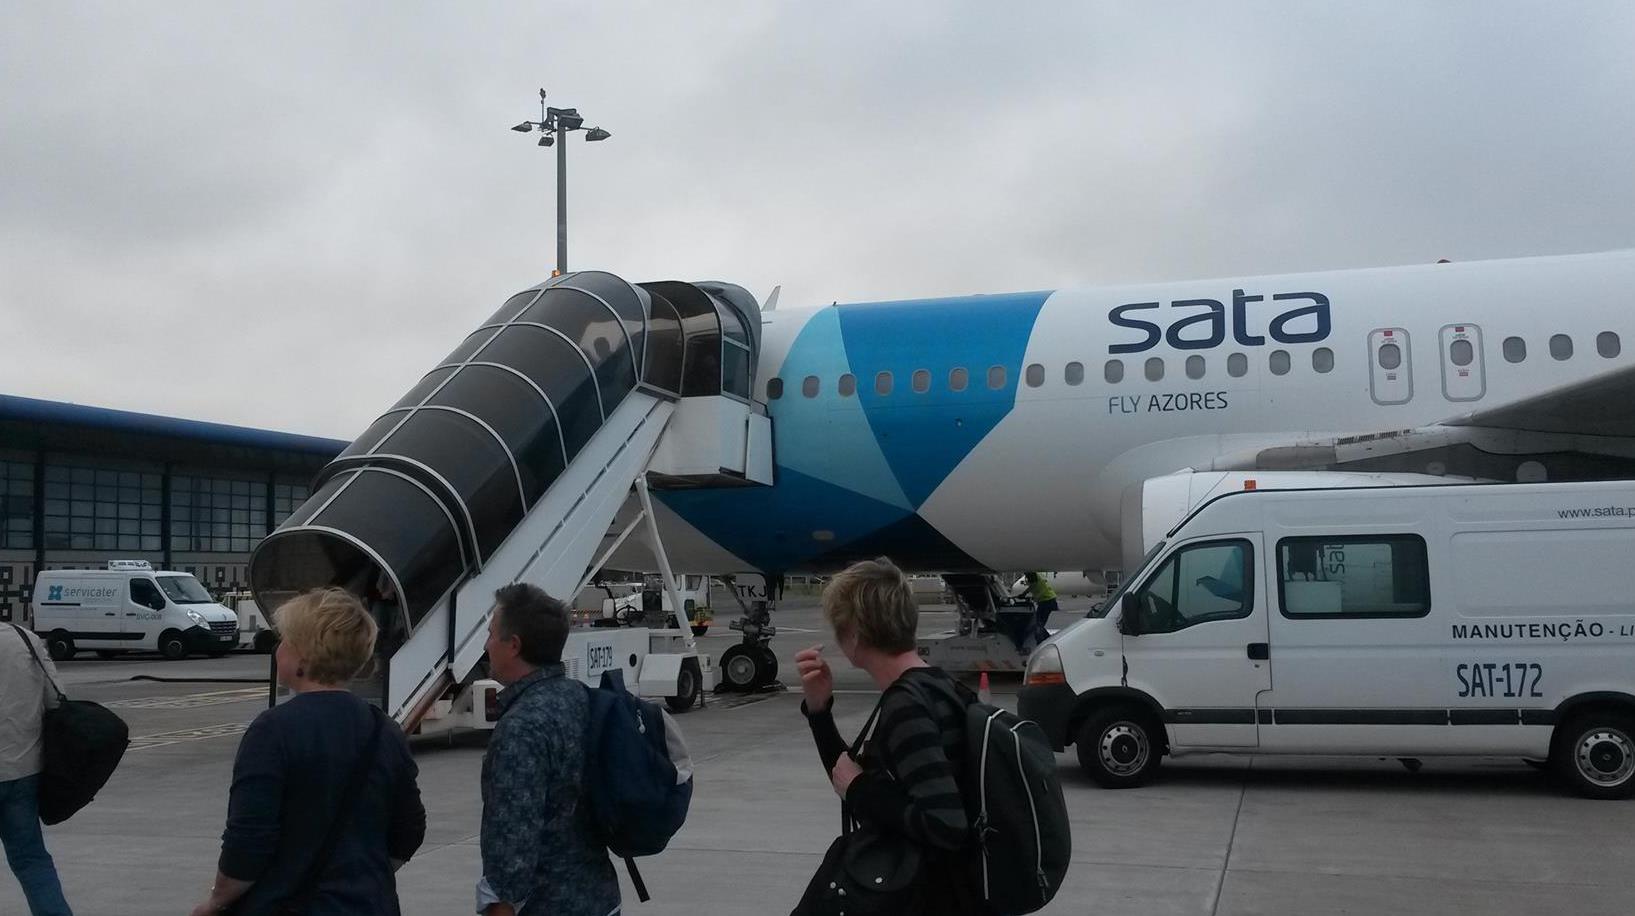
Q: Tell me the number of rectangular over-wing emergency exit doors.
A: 2